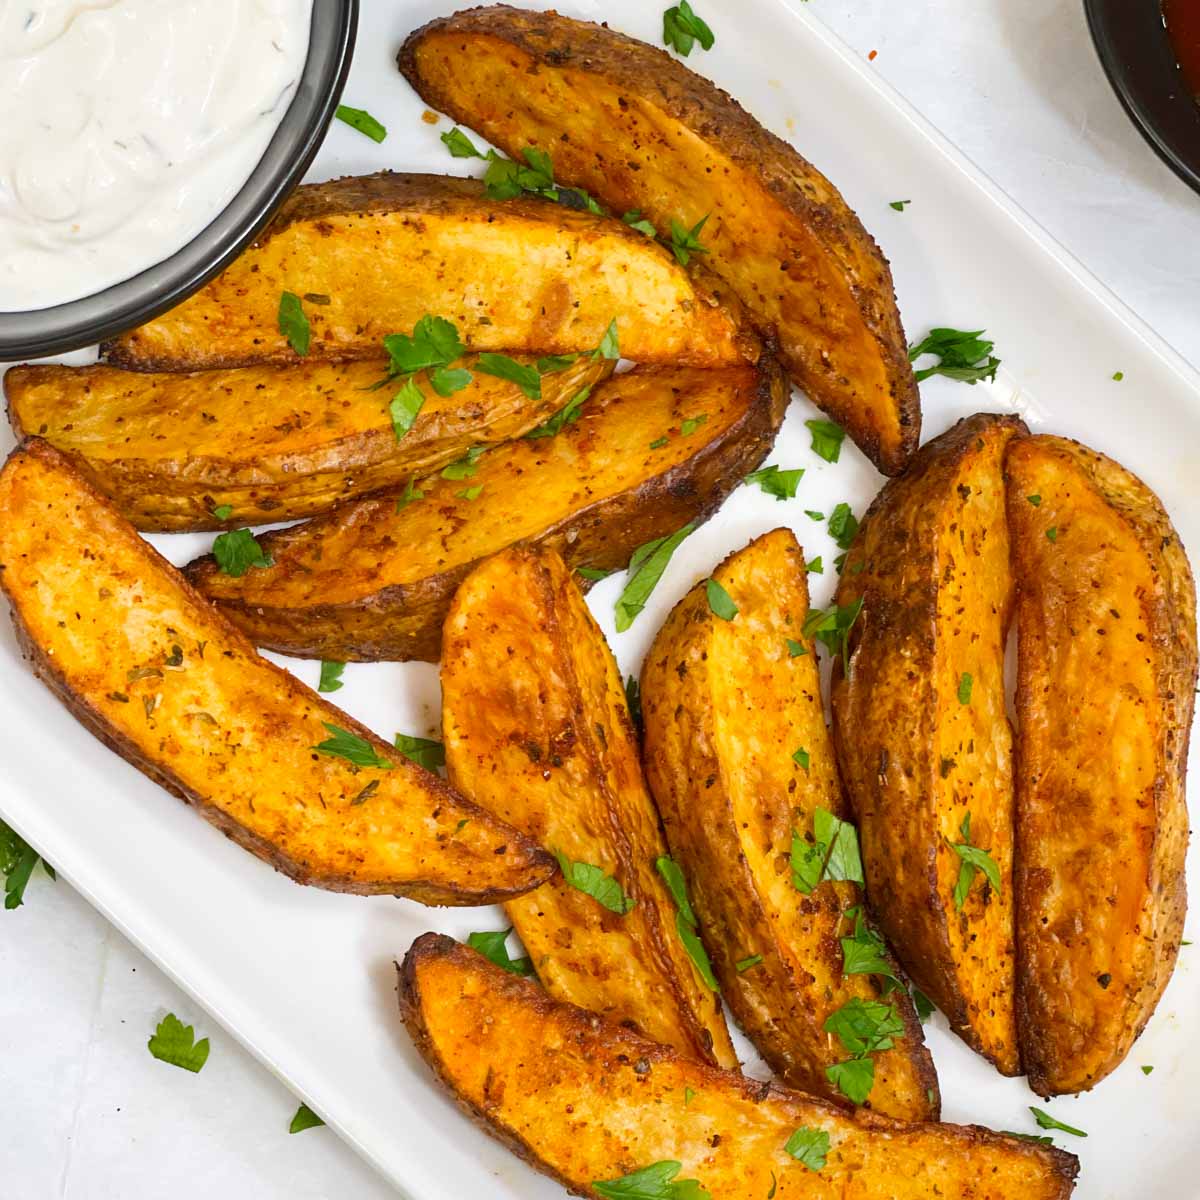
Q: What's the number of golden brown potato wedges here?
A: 10